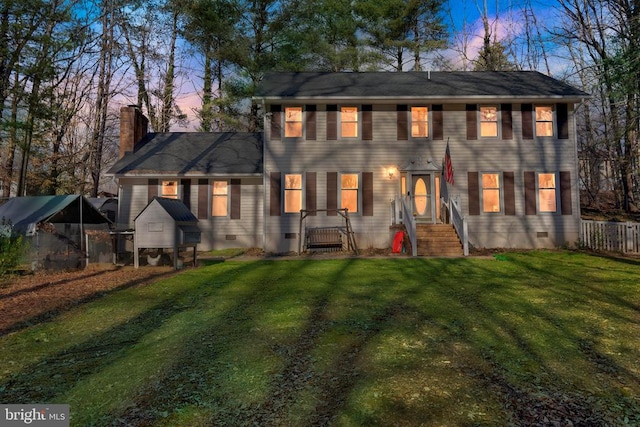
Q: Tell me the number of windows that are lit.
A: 11